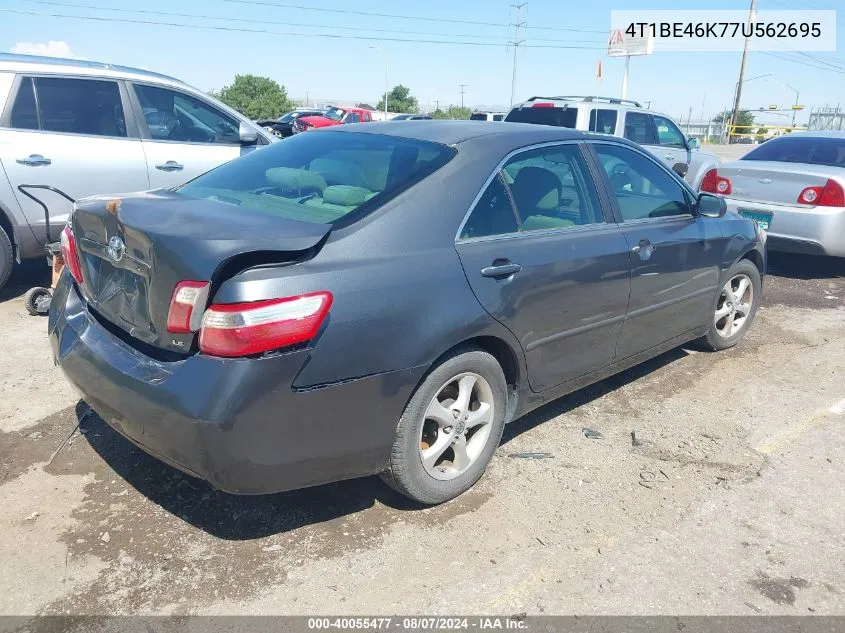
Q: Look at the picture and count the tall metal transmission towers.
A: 1